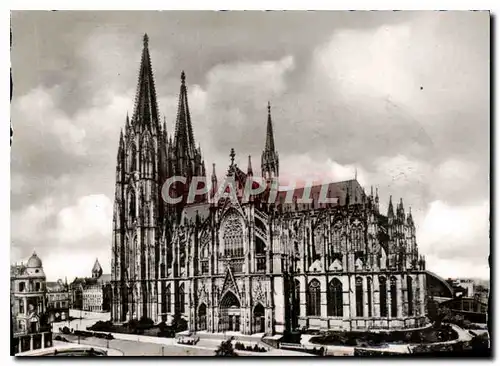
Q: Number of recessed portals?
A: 3